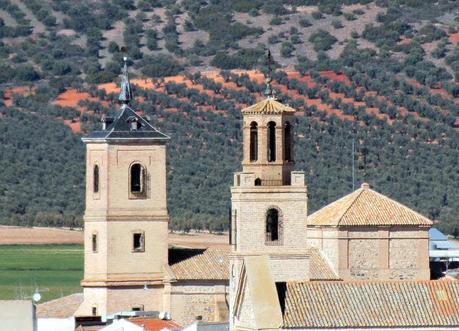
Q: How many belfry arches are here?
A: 6